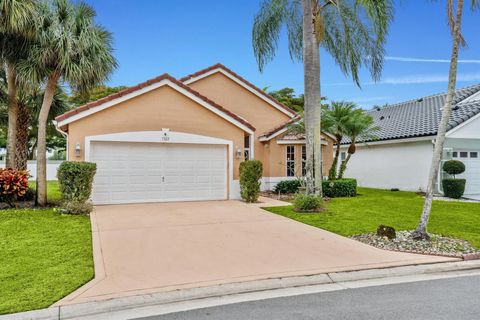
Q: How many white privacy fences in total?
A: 1